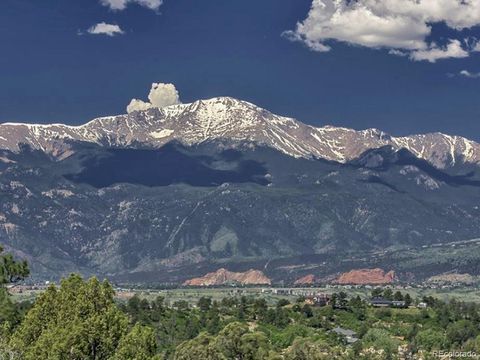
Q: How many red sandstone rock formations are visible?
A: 3